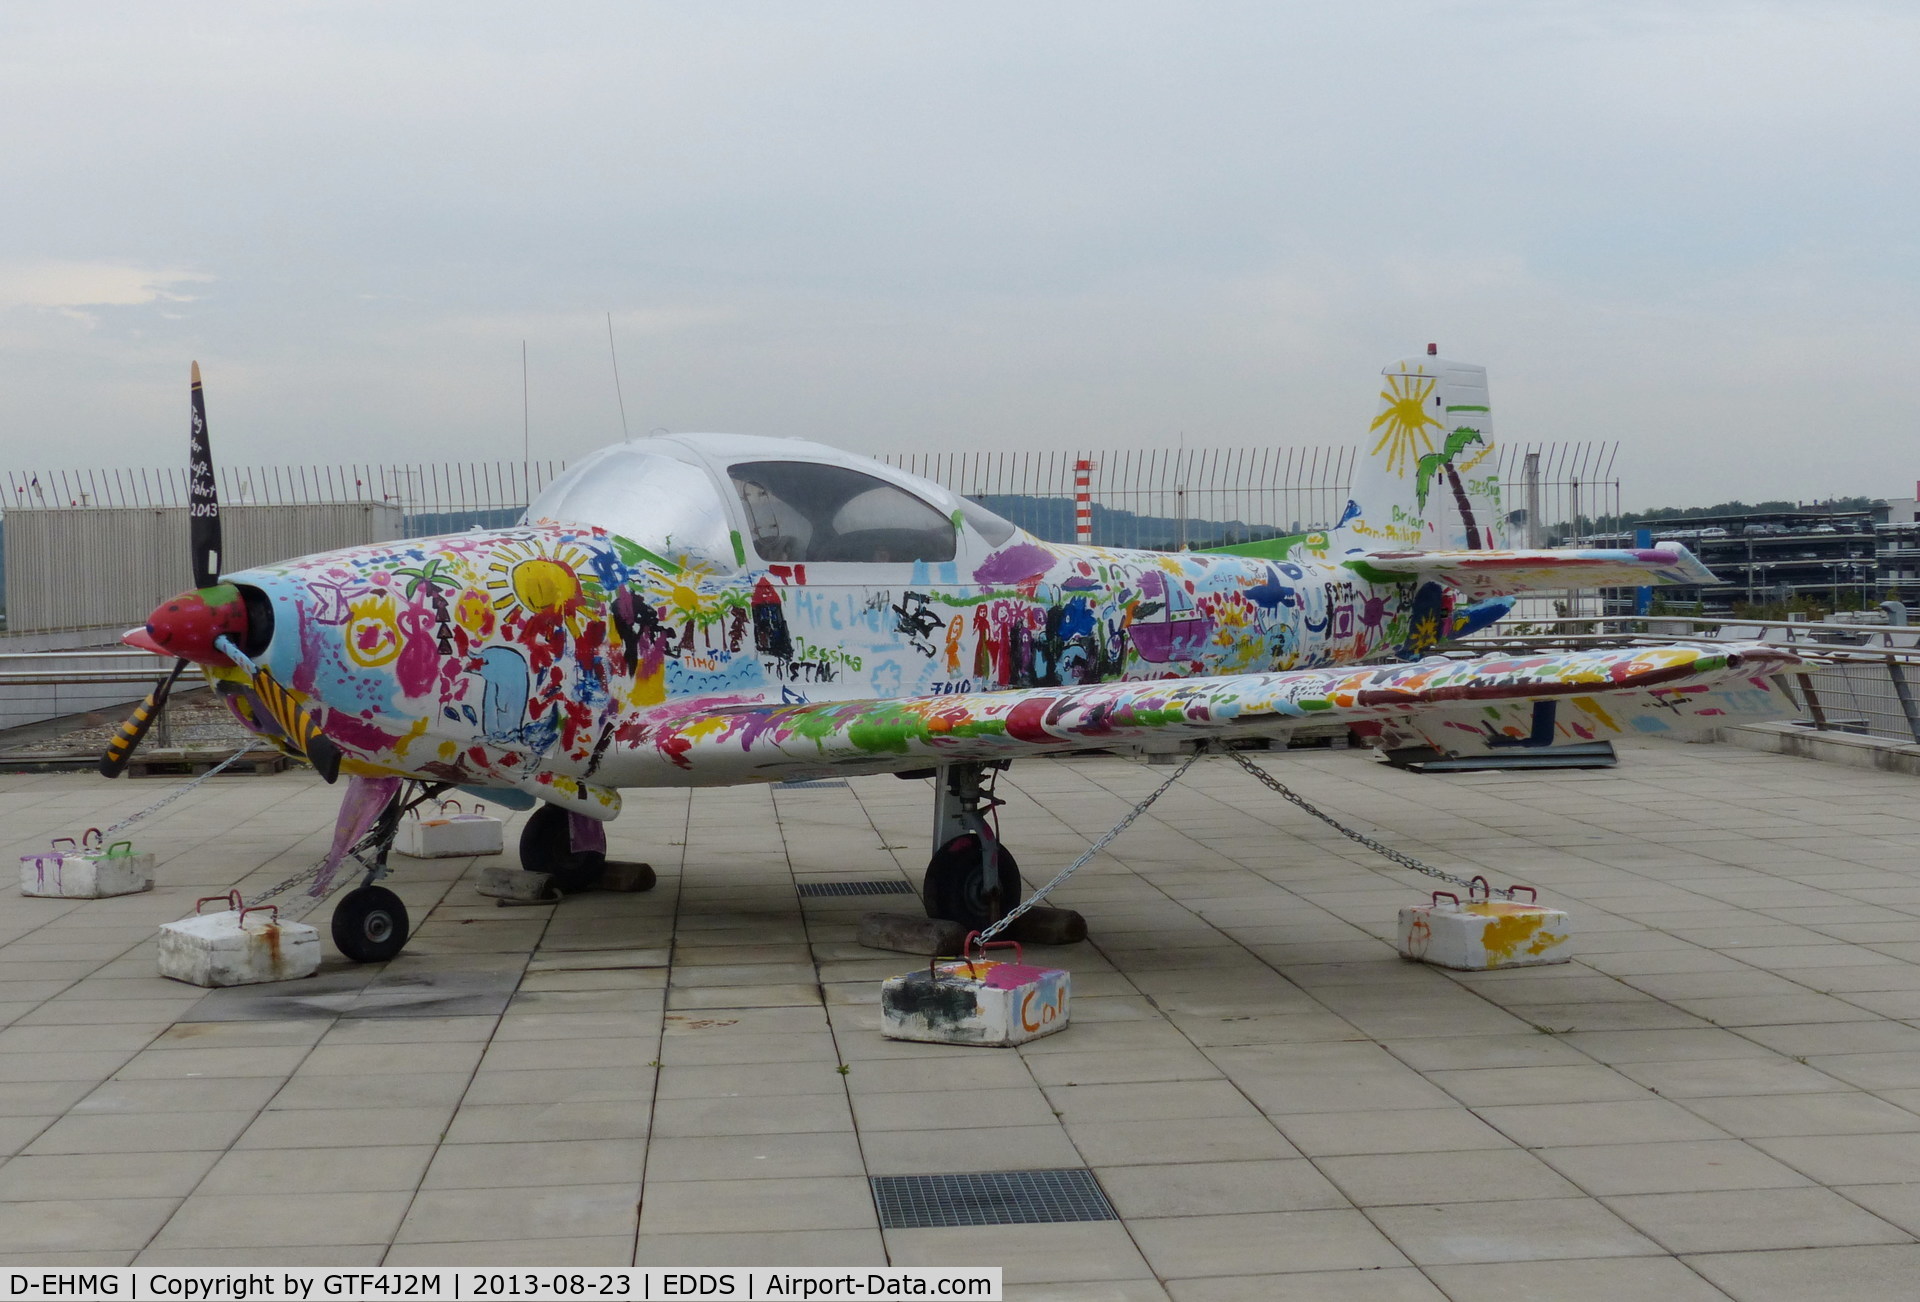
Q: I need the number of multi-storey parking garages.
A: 1